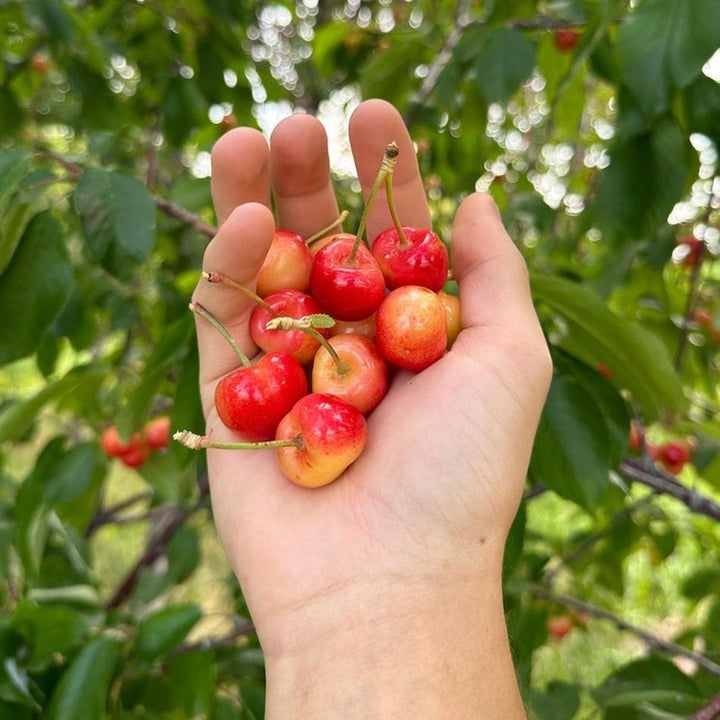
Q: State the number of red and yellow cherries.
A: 11